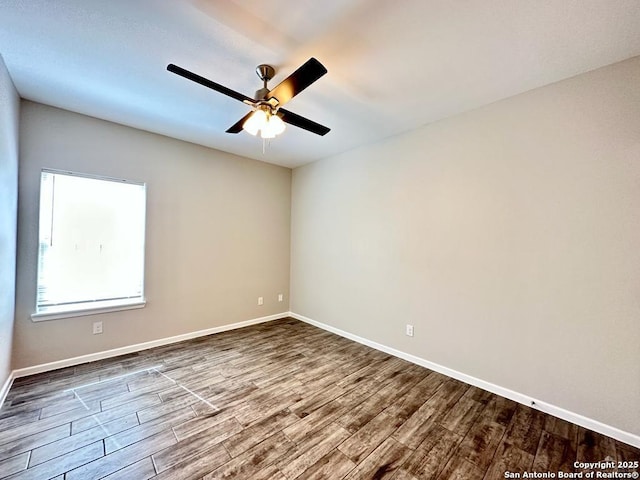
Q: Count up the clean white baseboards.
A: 3